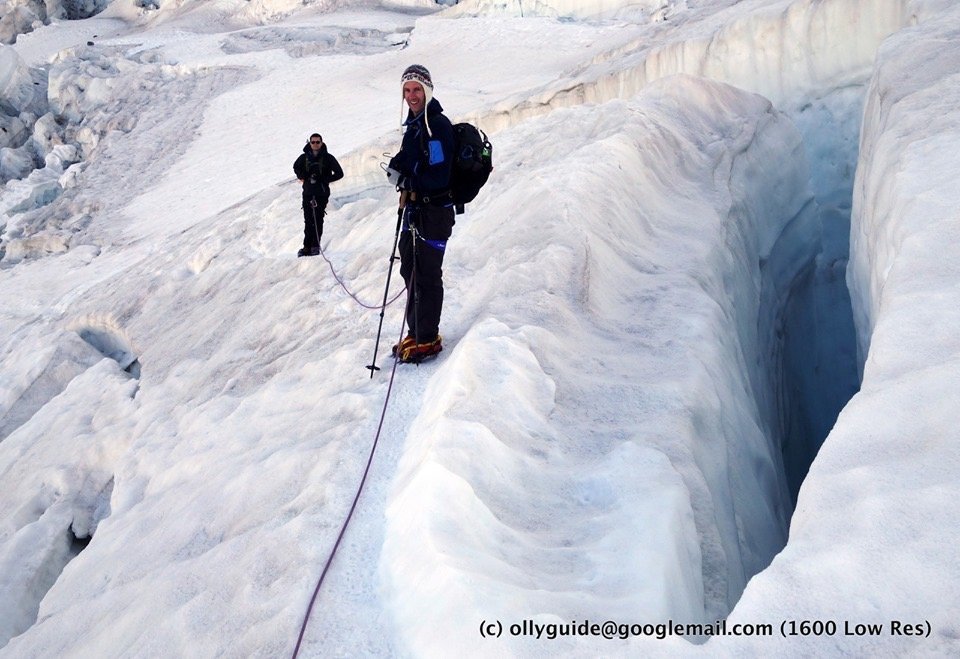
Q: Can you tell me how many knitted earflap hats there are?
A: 1